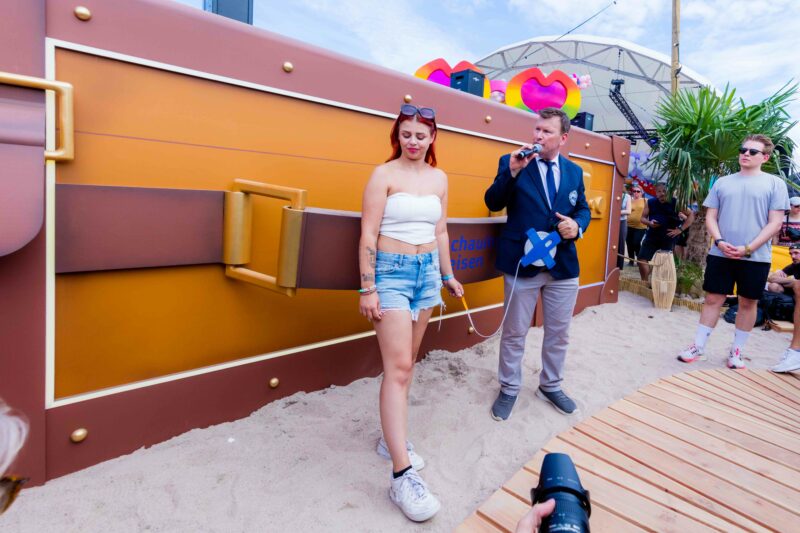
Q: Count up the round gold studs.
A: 12